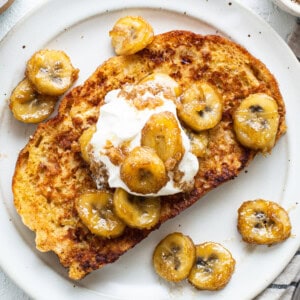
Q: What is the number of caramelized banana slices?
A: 15